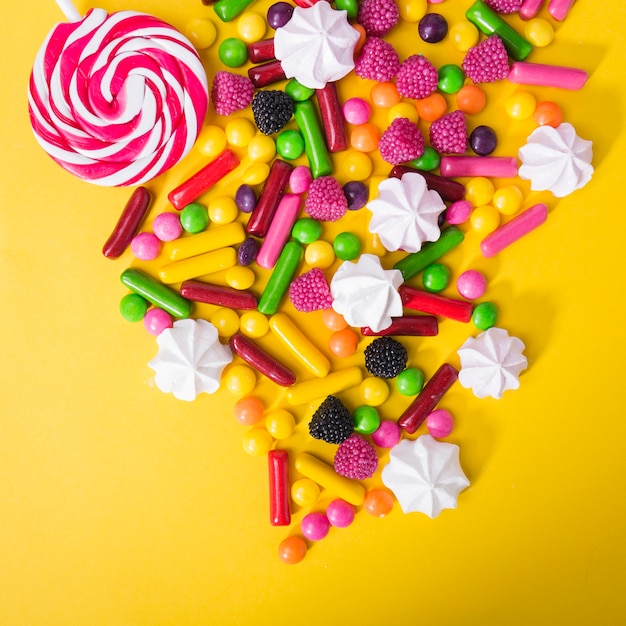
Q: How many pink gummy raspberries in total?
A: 11